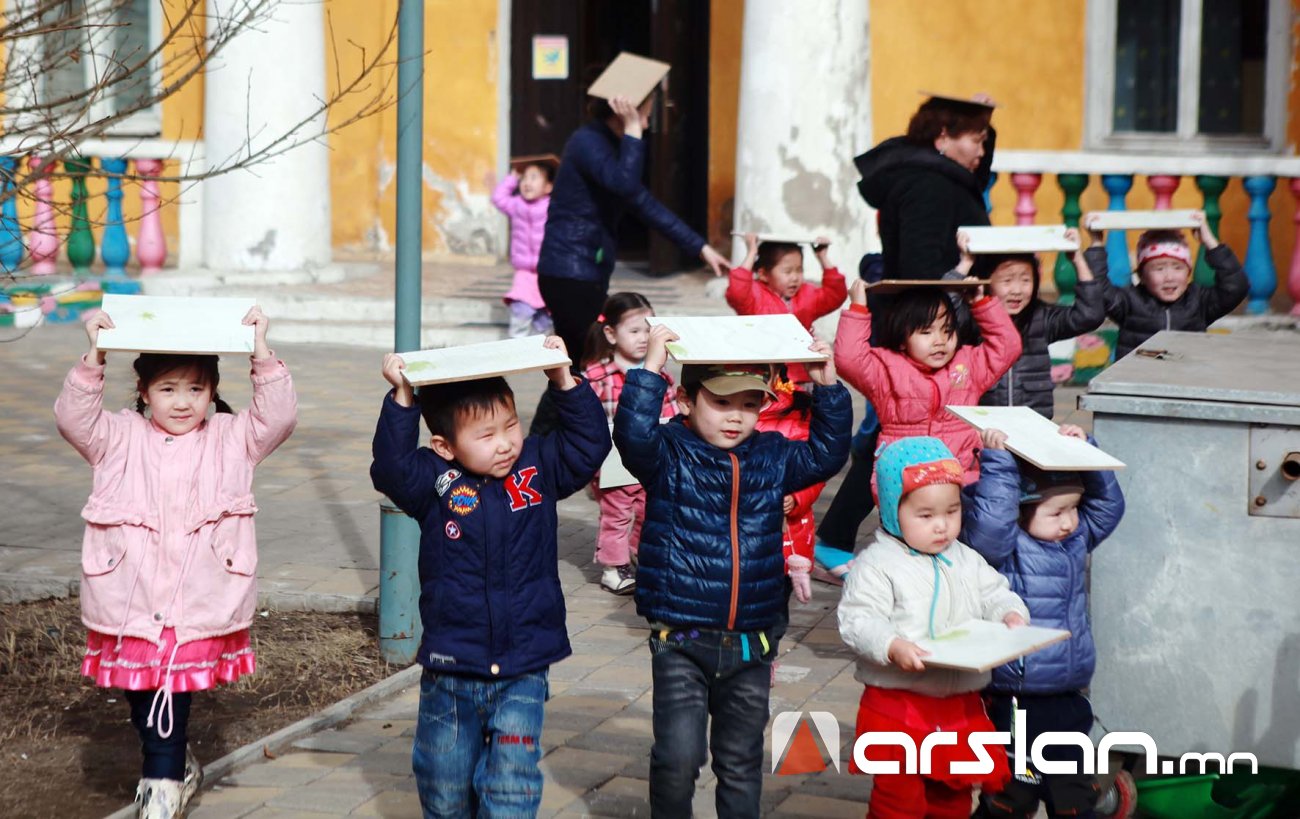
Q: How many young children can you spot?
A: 12